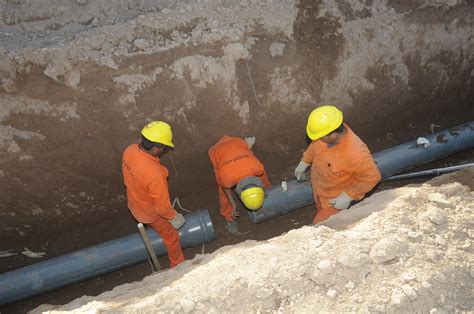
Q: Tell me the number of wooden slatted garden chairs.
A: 0